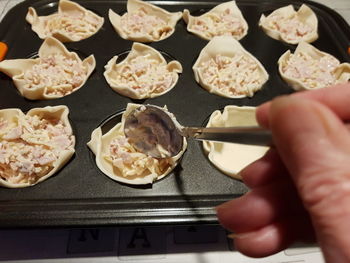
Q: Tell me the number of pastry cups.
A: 11